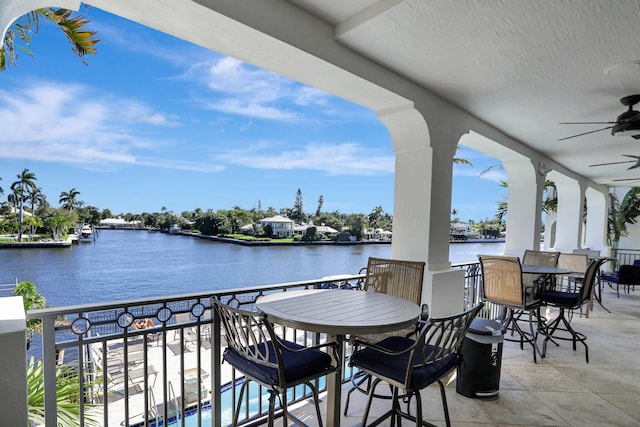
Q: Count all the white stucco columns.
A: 4